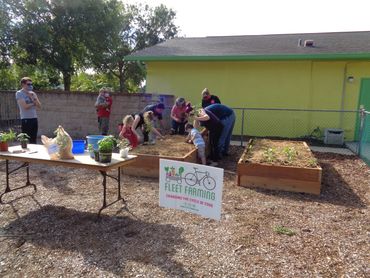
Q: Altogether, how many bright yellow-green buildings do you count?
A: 1